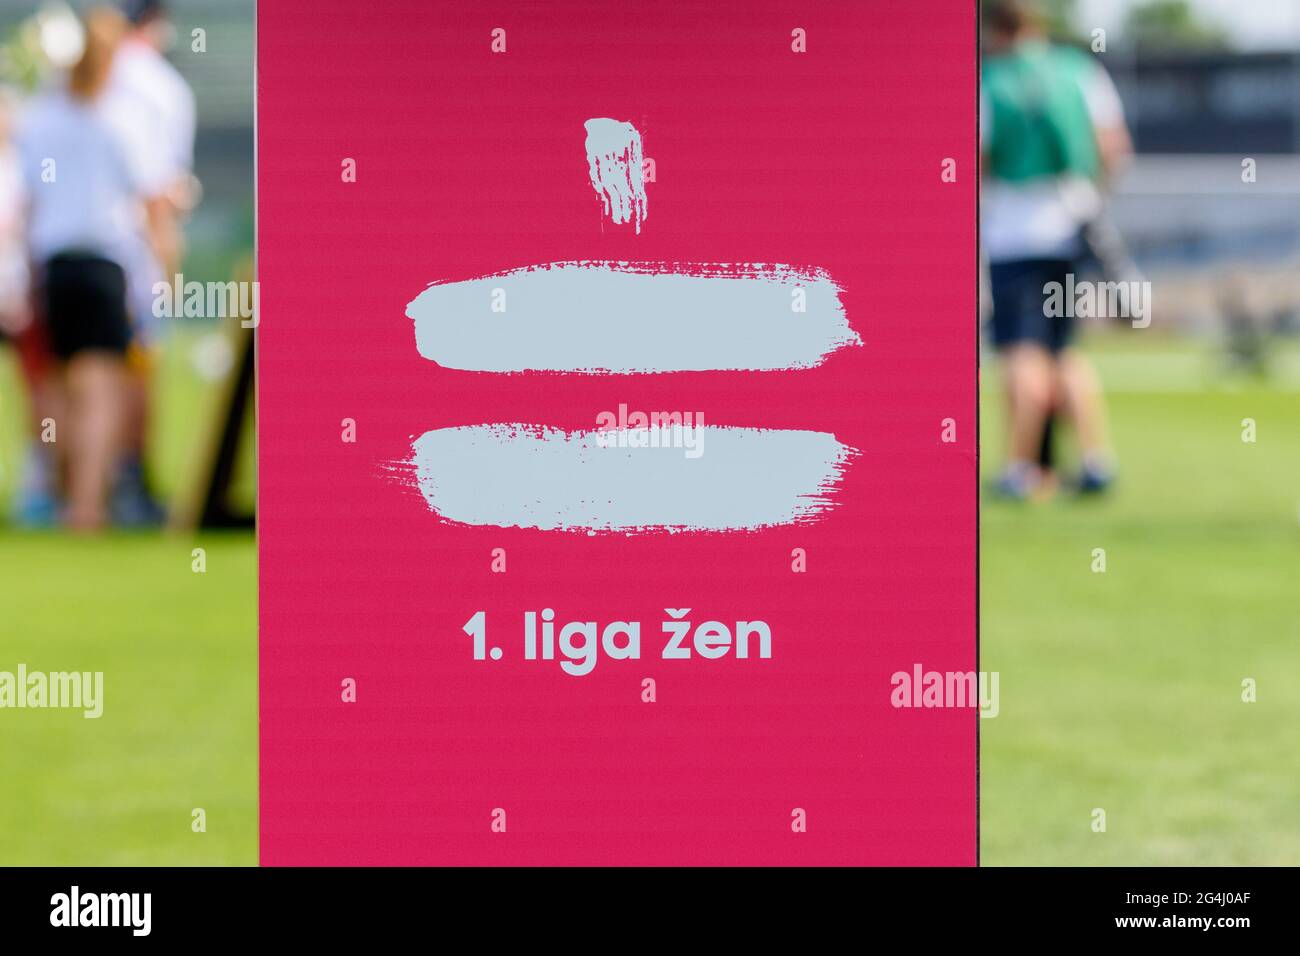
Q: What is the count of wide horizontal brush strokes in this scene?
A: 2